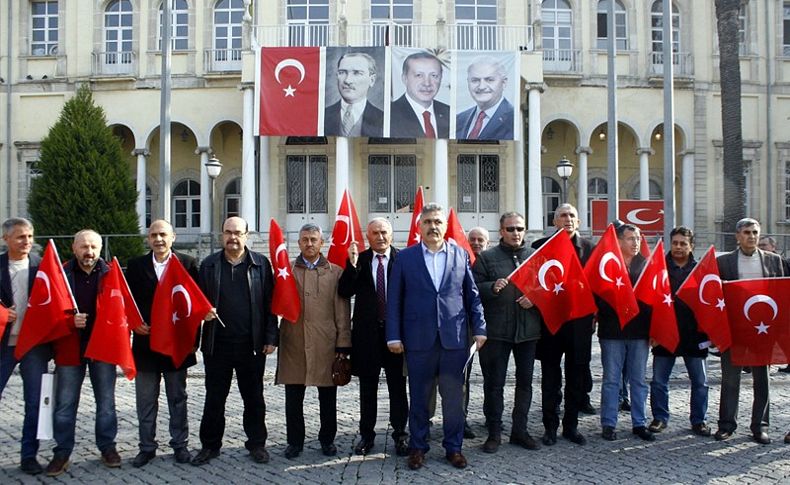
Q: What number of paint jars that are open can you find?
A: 0